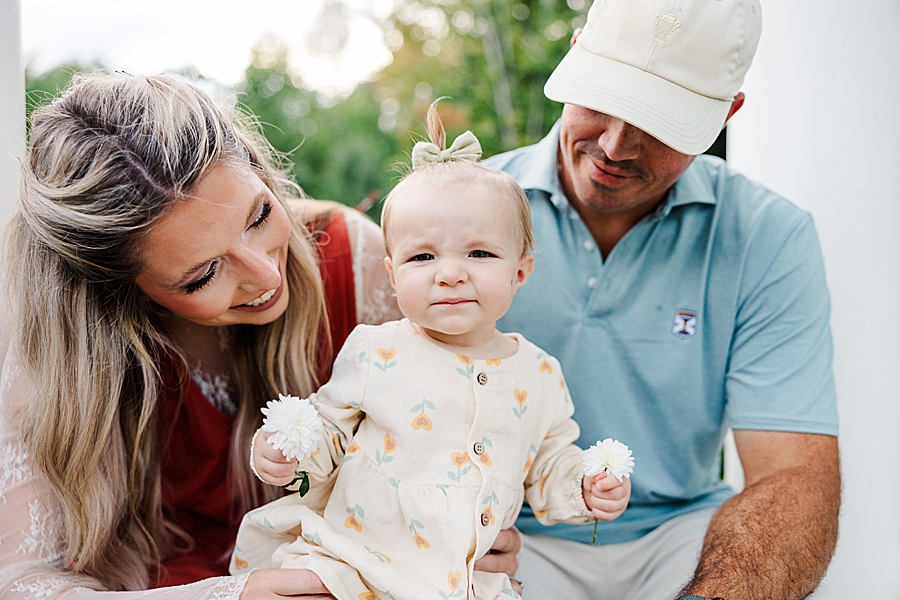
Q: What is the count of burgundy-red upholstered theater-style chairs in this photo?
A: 0